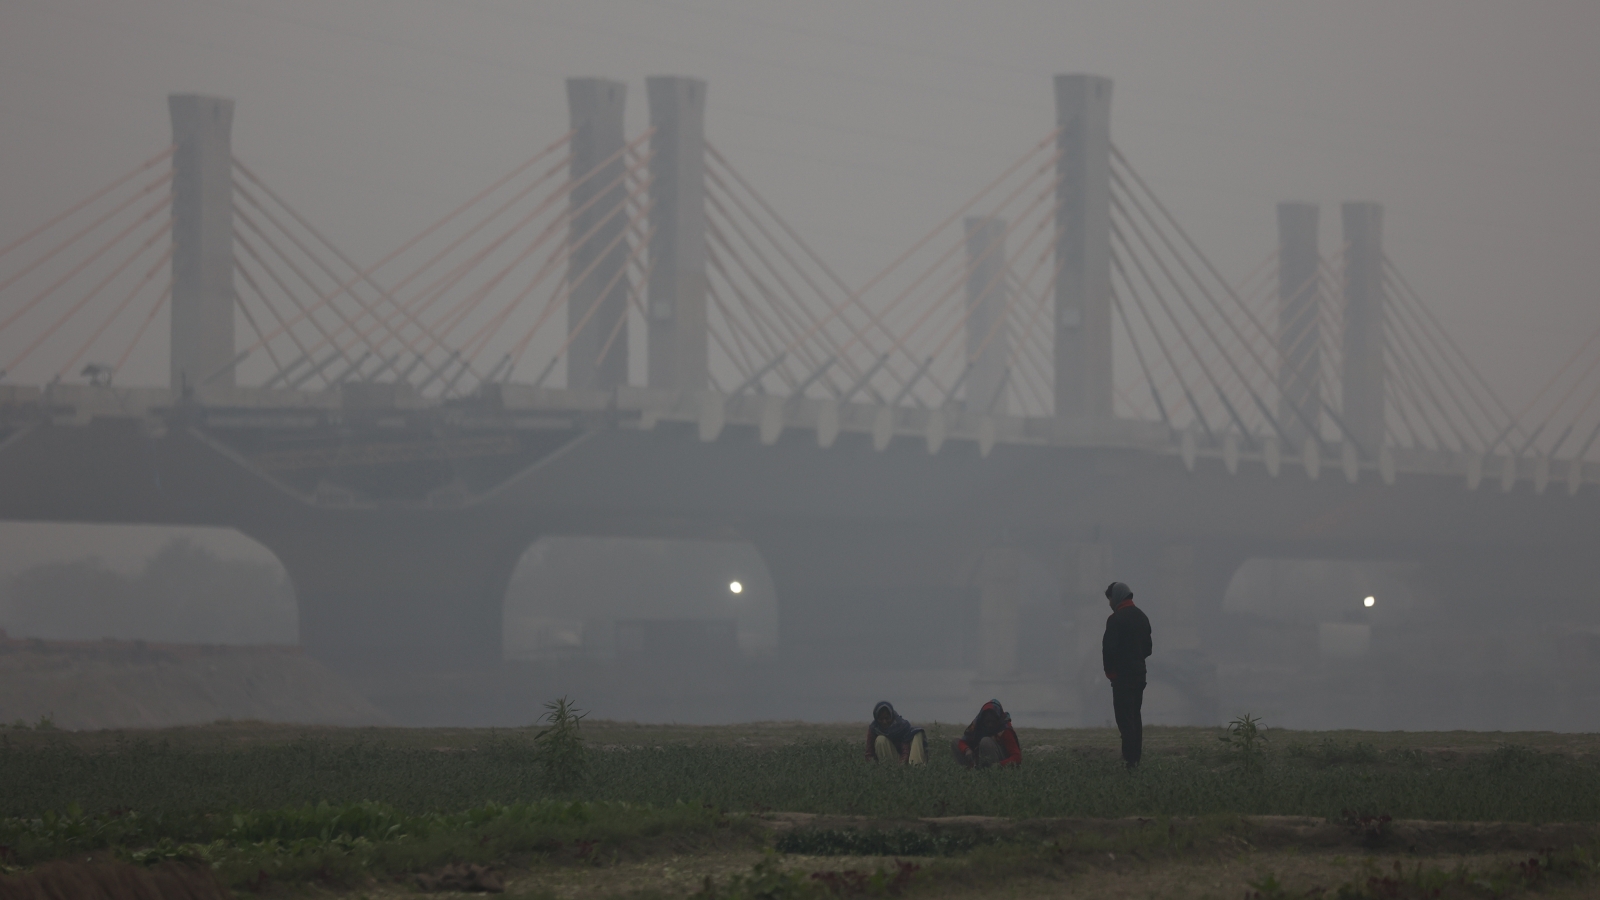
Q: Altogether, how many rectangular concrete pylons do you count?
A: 7